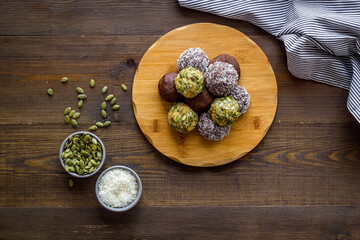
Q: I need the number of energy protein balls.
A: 10